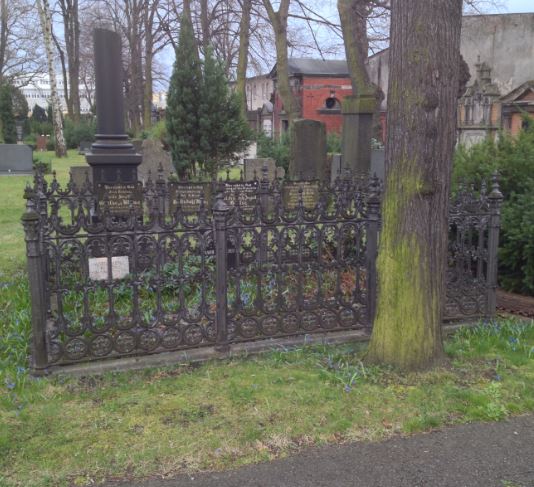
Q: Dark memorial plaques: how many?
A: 4